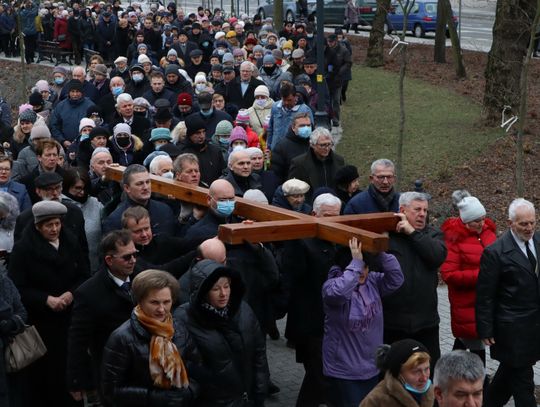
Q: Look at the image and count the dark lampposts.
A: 1